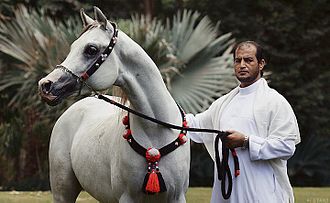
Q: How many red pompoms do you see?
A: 5